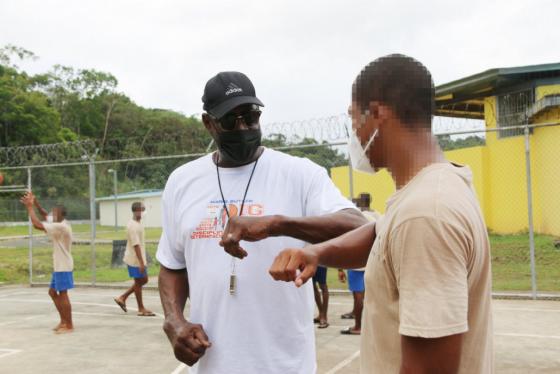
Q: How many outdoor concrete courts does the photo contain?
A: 1